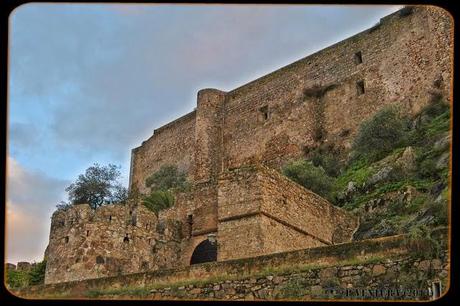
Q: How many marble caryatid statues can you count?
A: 0